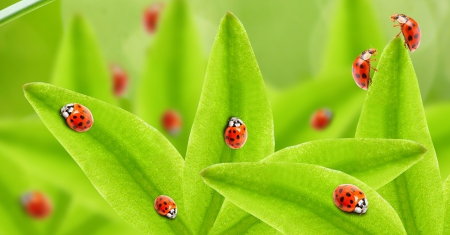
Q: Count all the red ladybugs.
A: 11